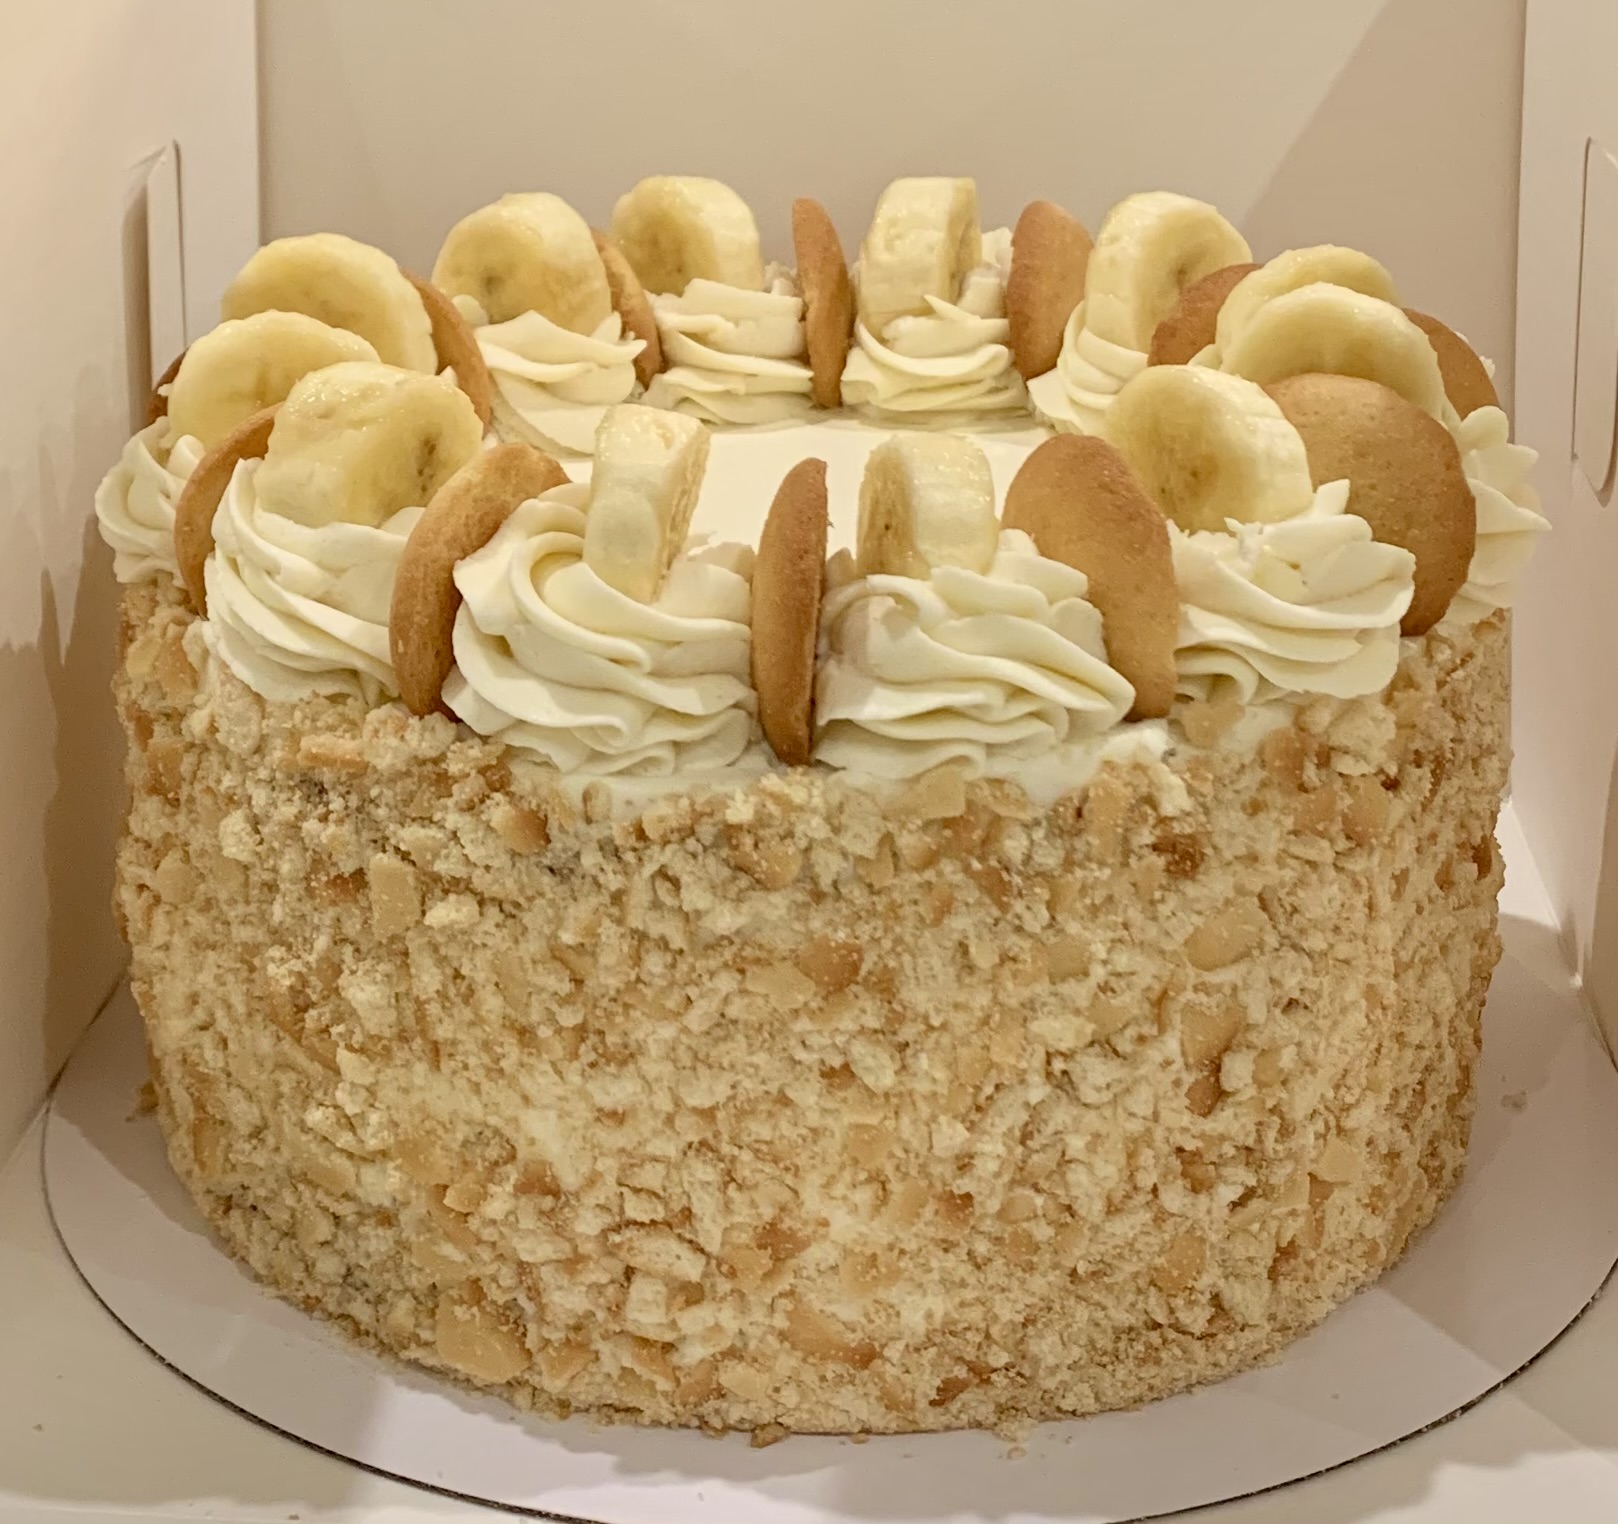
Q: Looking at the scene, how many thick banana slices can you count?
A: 12